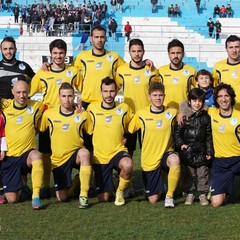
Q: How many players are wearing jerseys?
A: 11